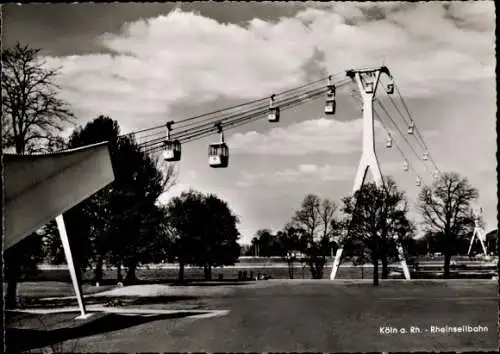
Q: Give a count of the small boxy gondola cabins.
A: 13